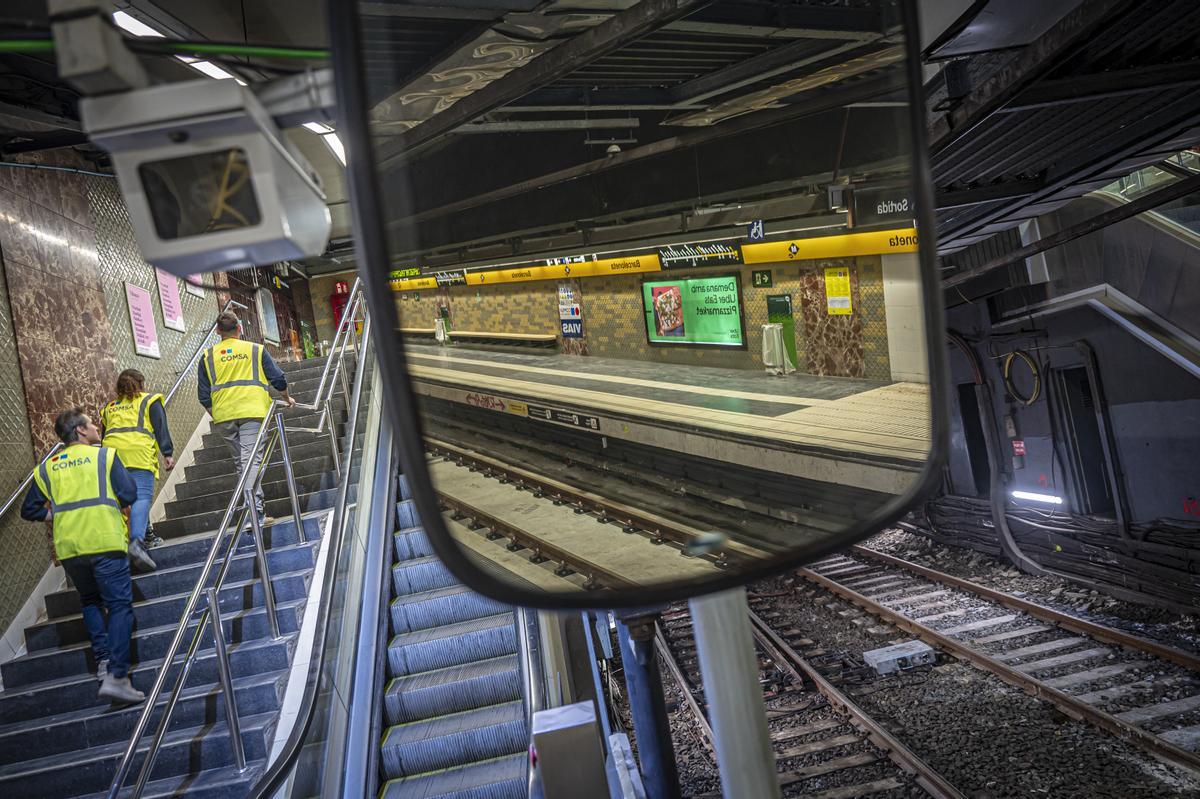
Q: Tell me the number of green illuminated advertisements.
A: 1